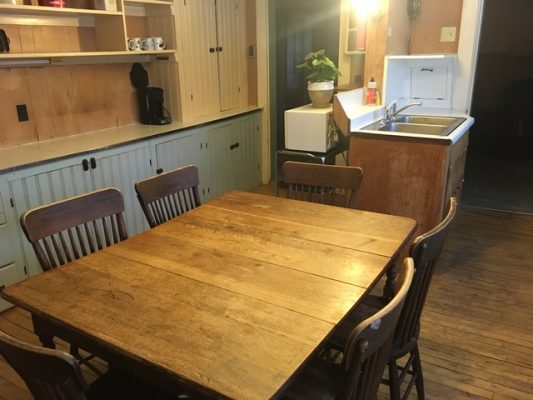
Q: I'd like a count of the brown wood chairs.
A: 6